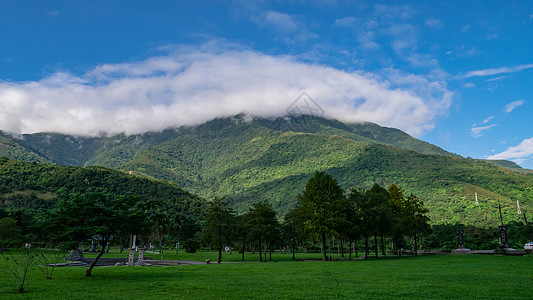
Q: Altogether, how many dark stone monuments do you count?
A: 2